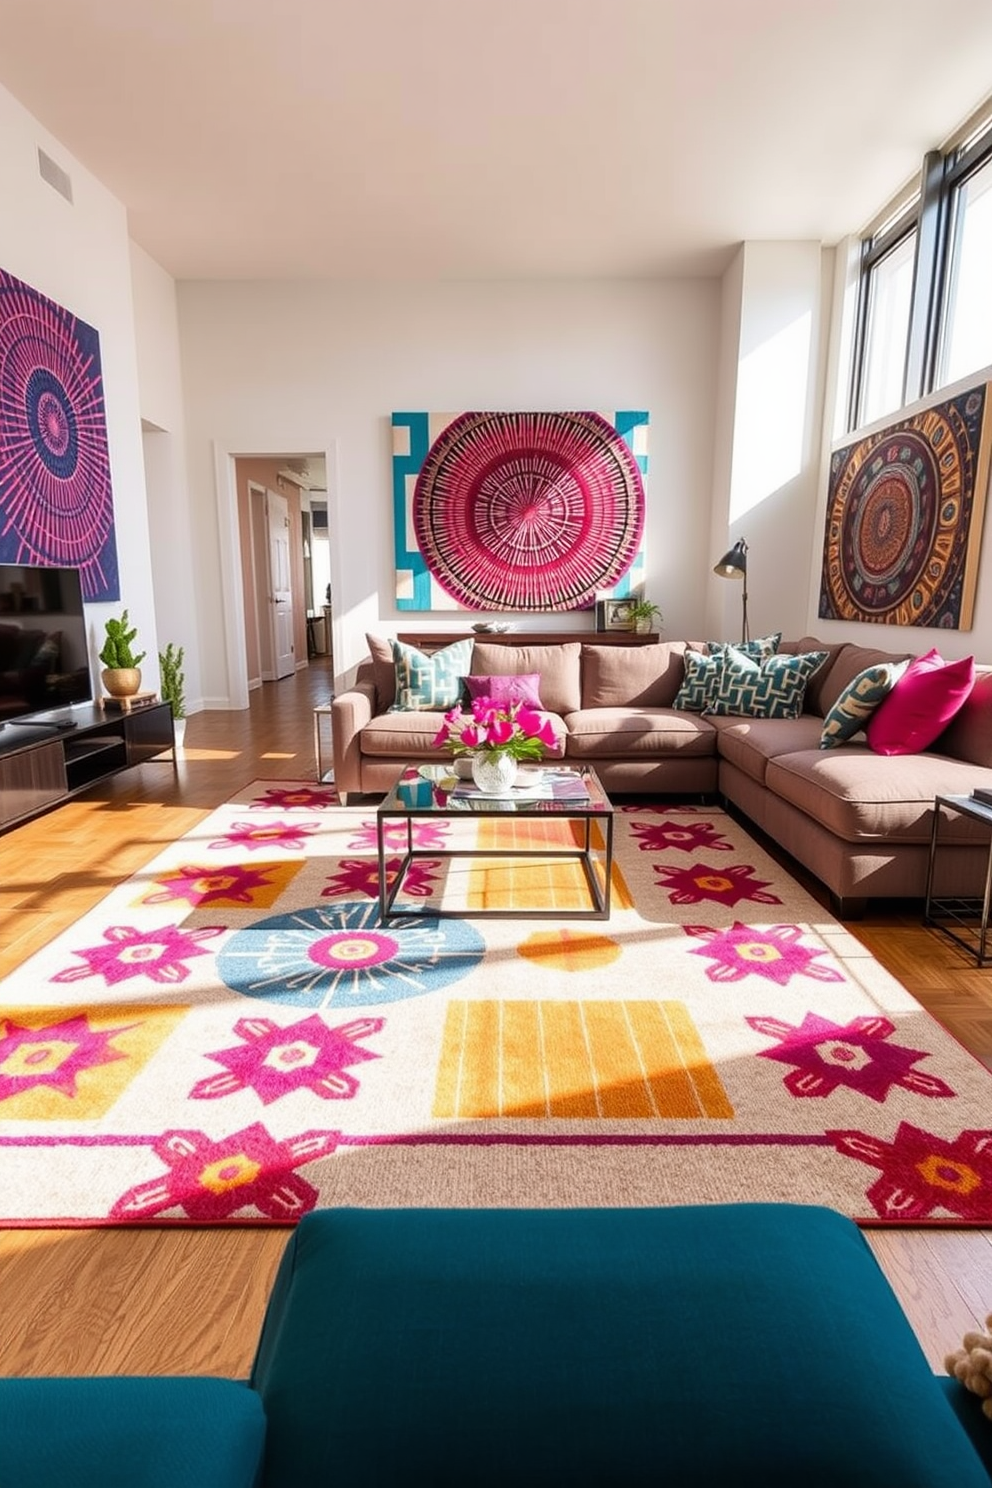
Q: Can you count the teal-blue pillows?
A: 5